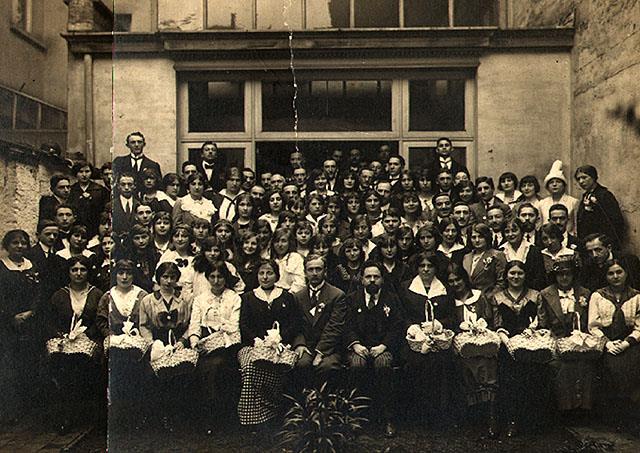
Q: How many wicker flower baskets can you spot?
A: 9